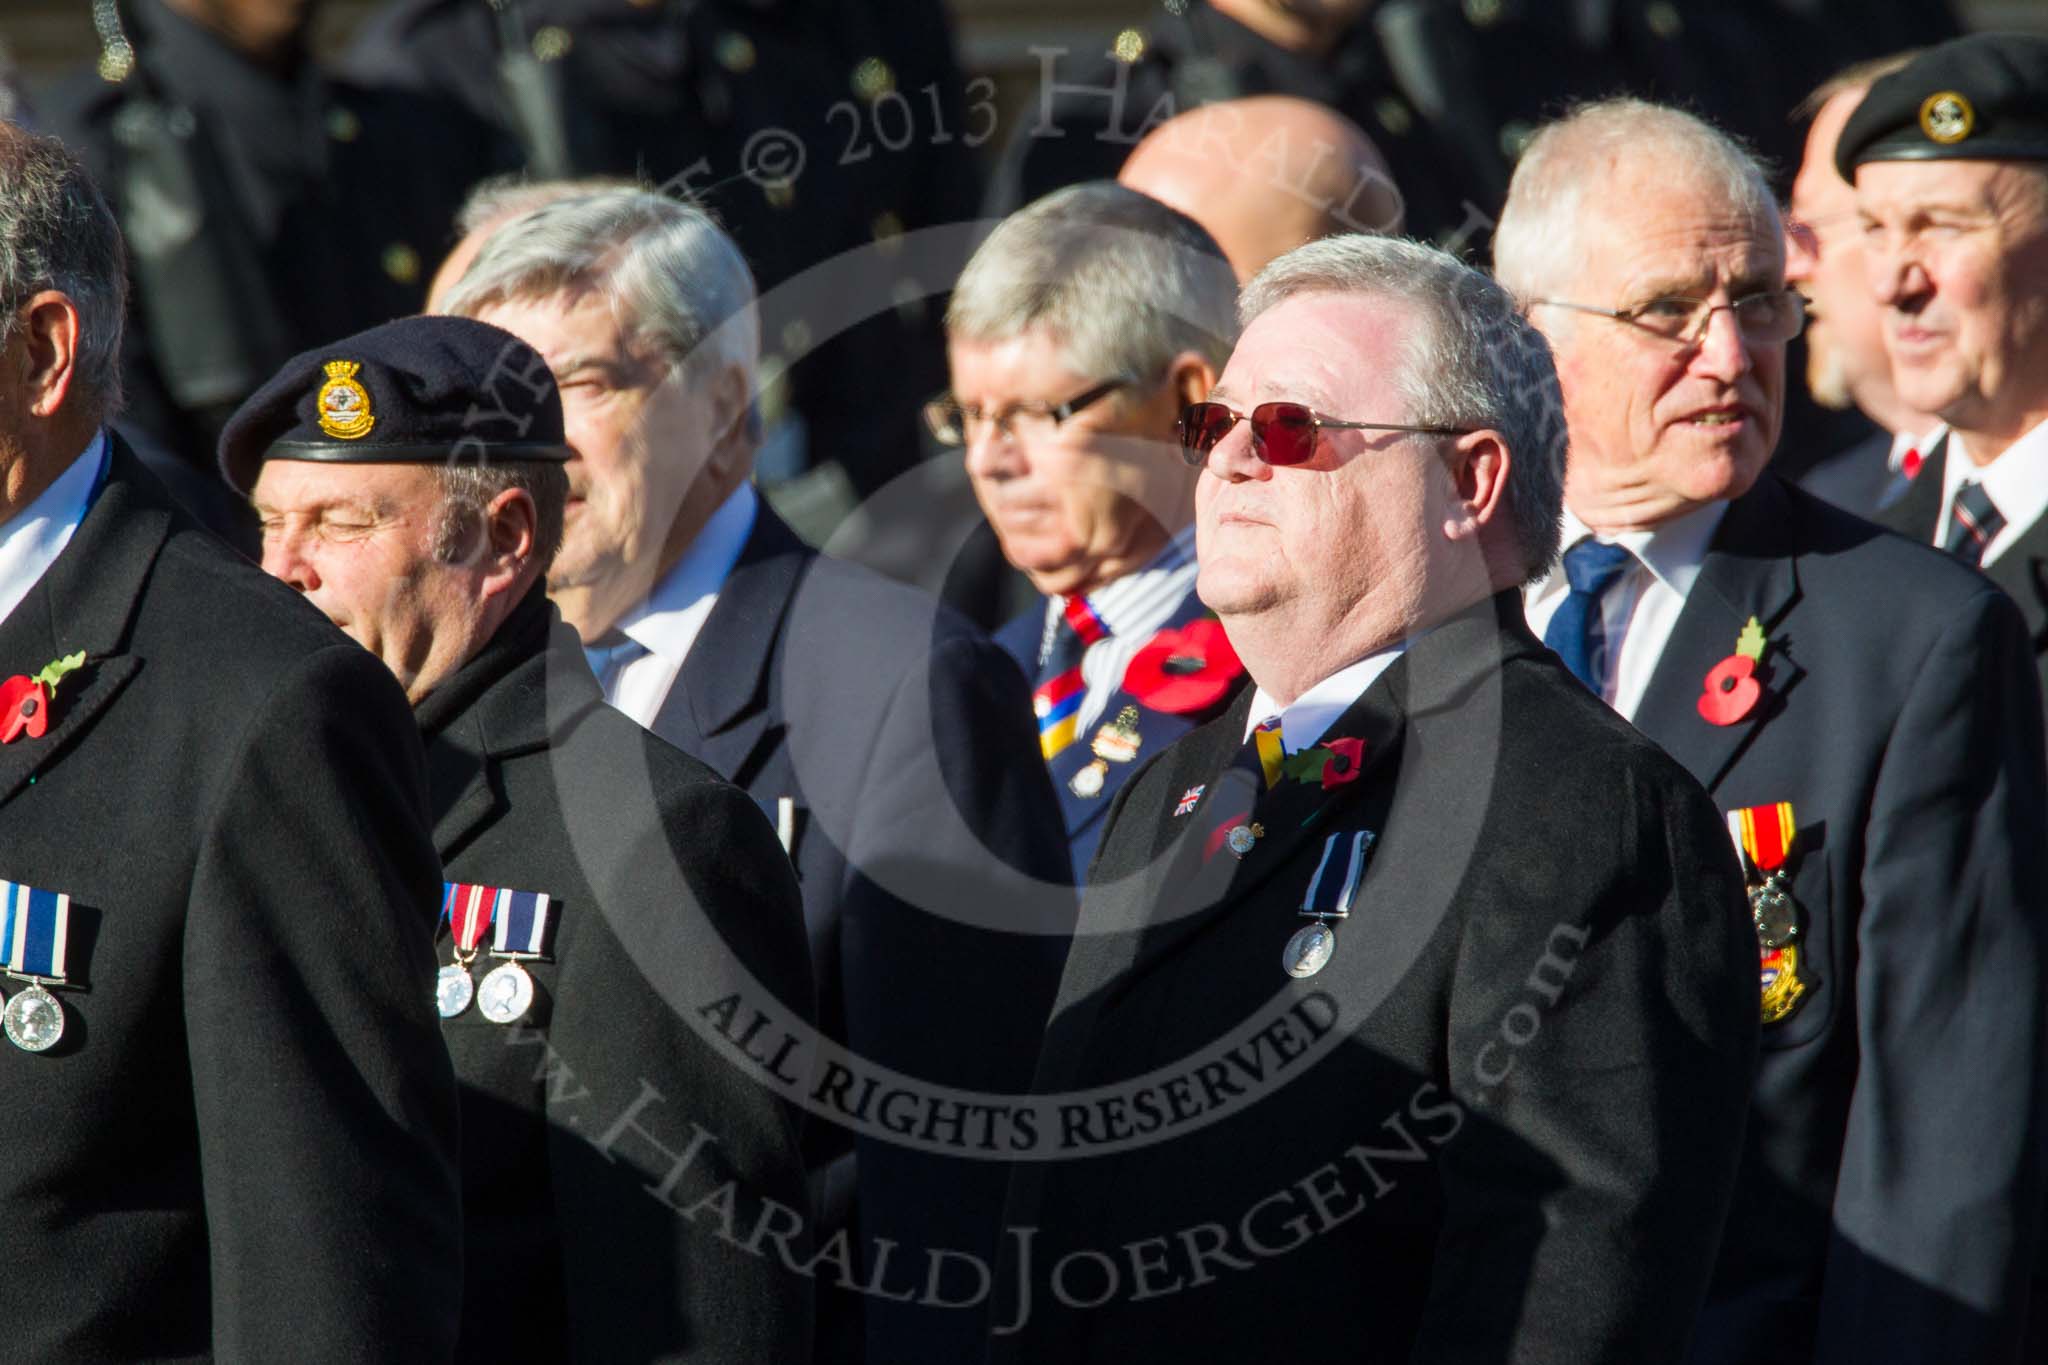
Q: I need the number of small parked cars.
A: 0